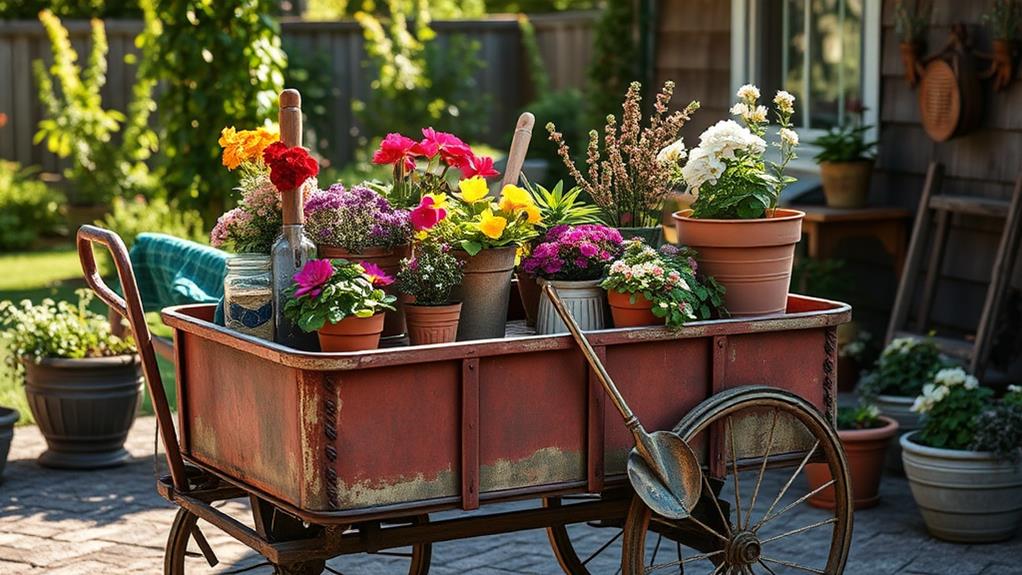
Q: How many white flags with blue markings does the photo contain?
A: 0